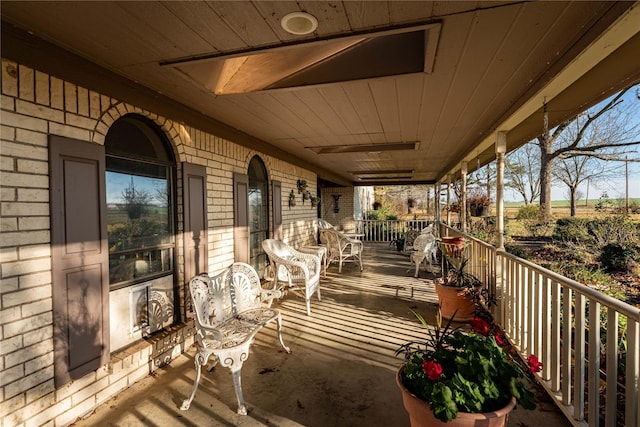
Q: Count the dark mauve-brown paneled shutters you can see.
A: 4